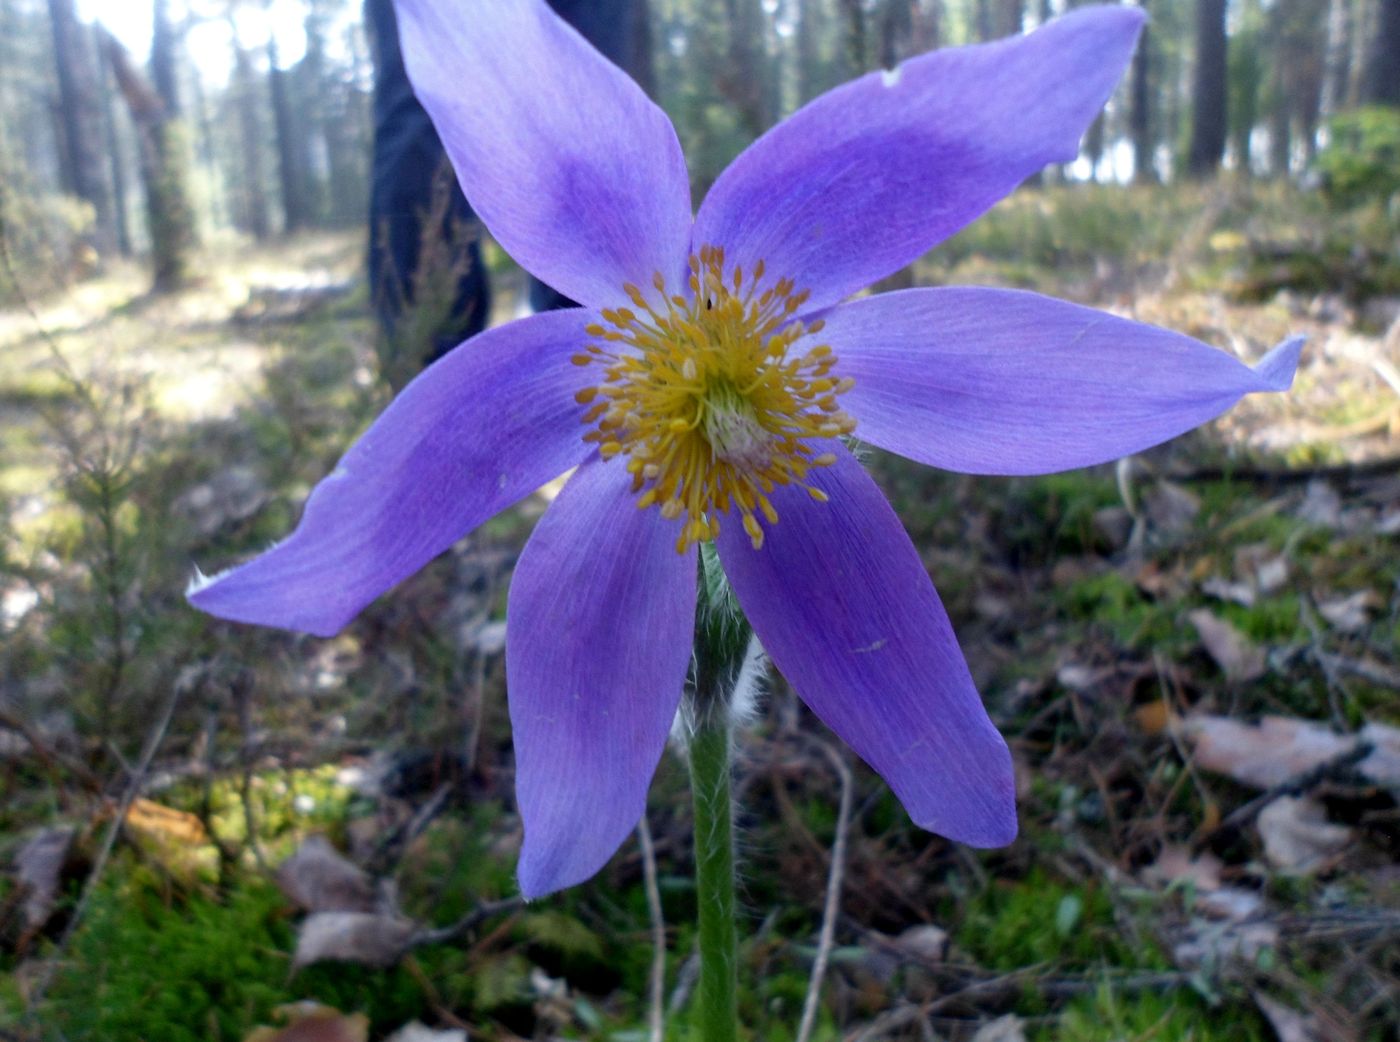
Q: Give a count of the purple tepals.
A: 6